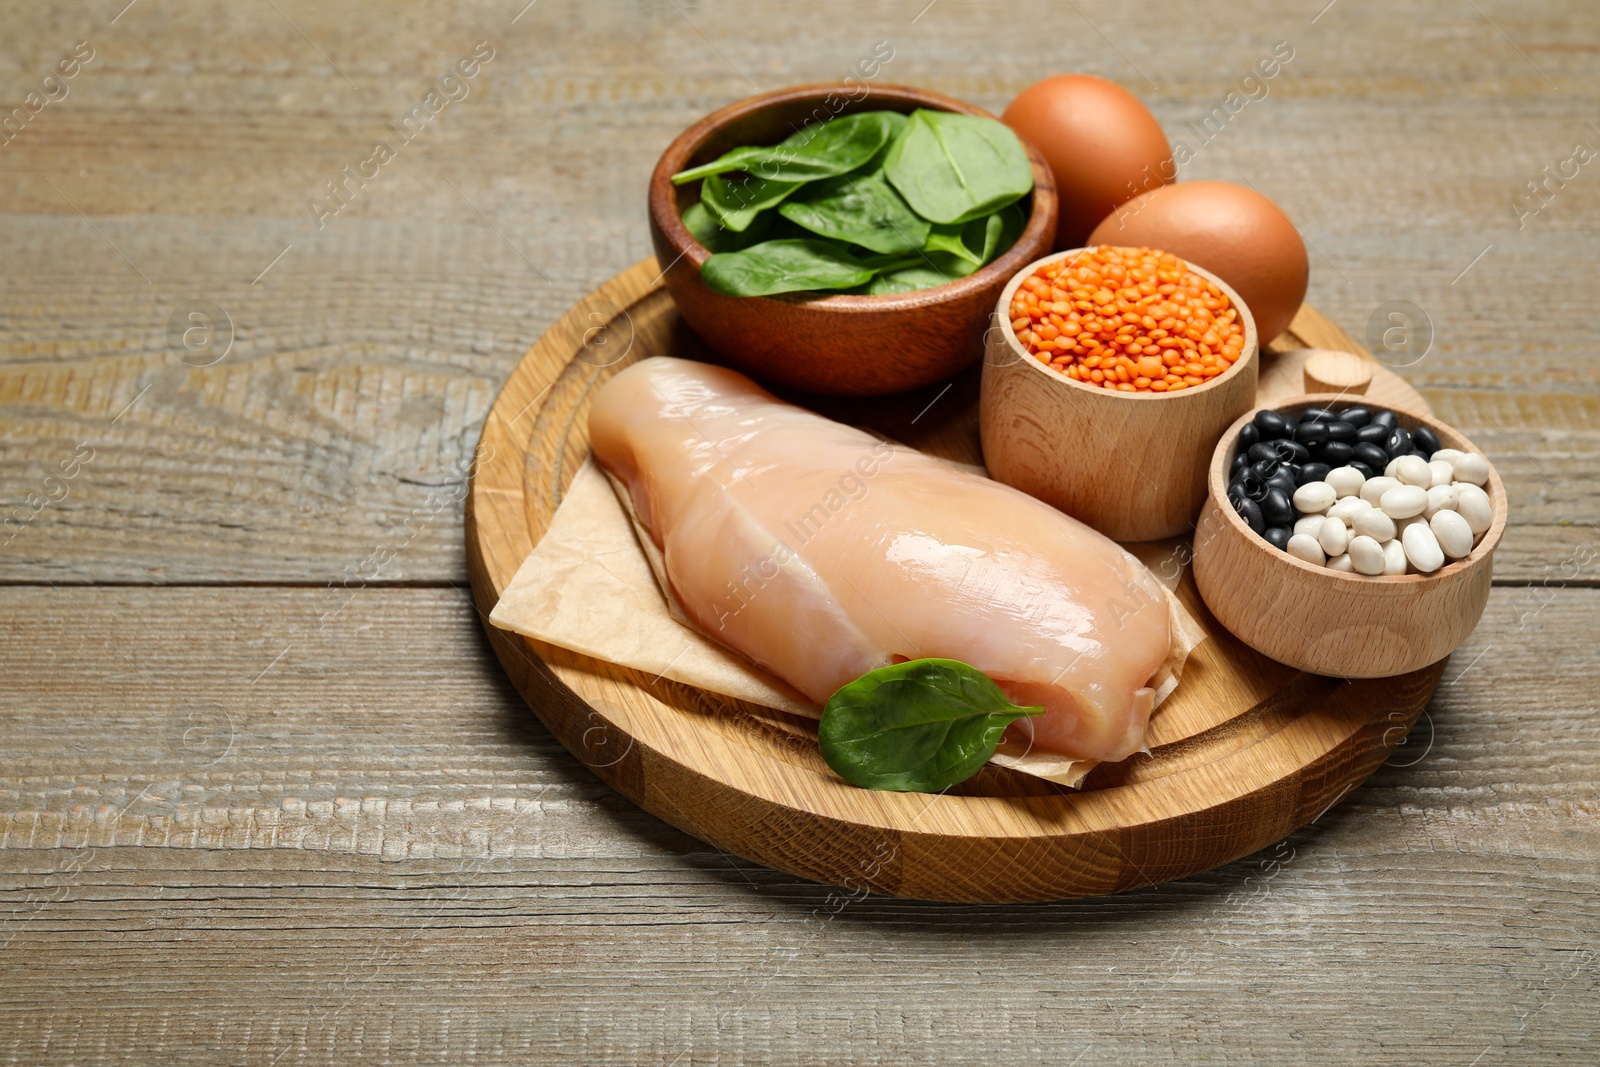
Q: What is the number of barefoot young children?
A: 0